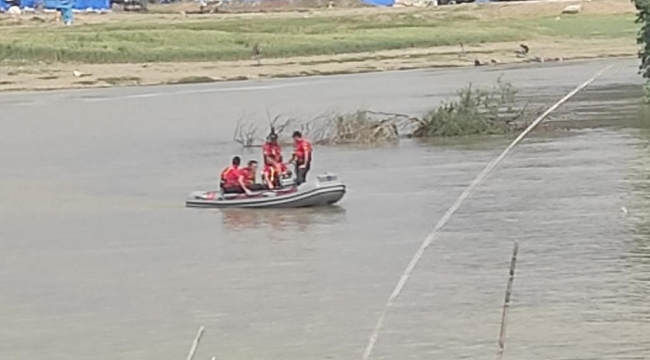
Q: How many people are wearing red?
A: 5